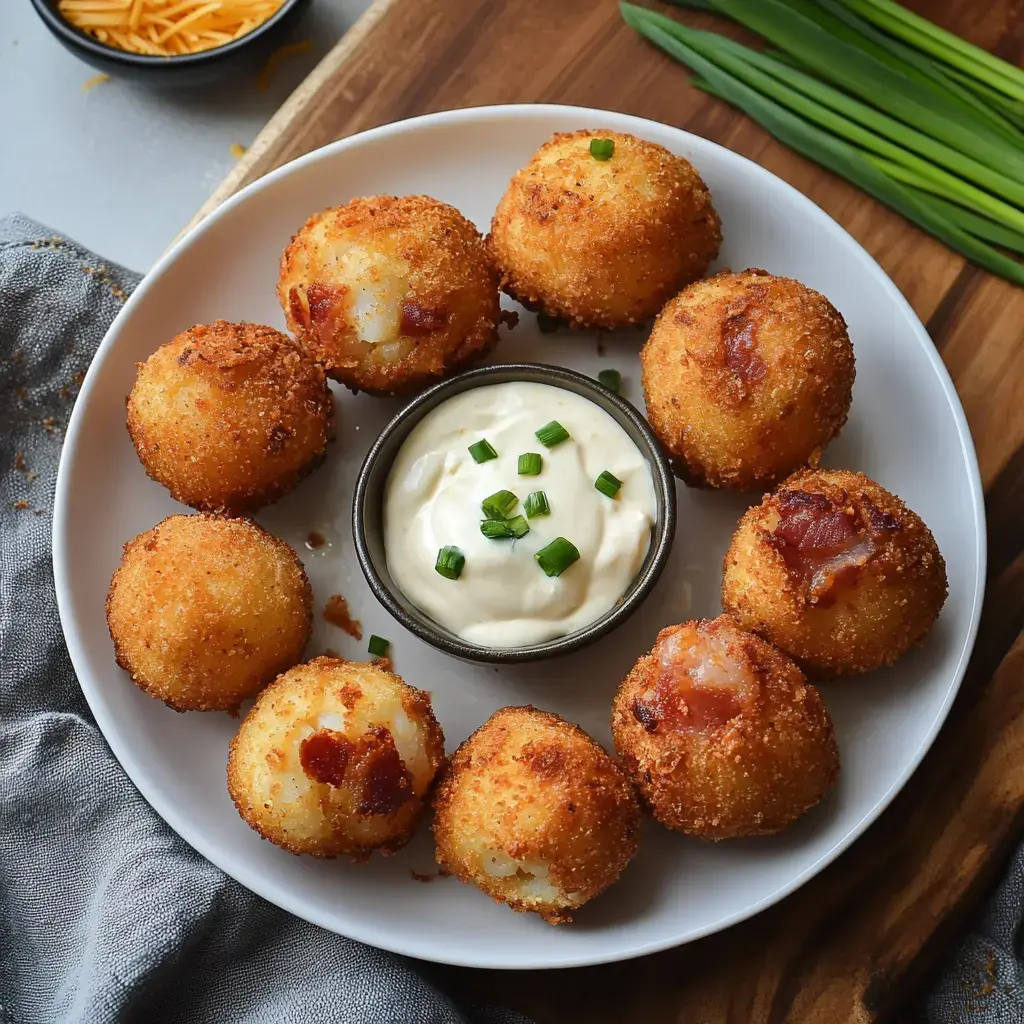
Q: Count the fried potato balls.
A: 9